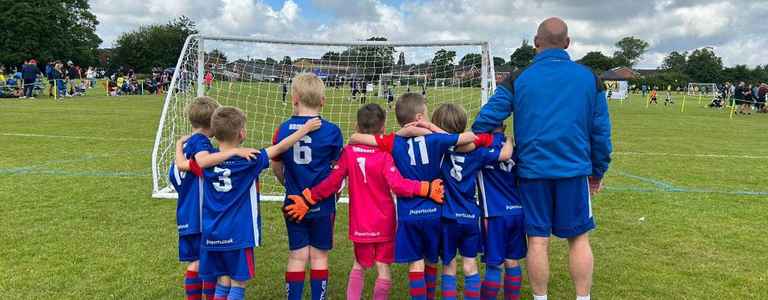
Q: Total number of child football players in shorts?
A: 7